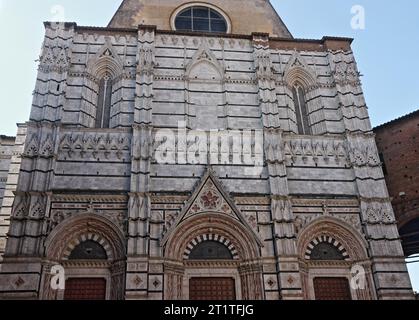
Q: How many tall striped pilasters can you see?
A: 4